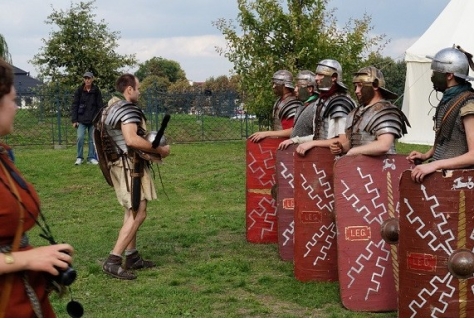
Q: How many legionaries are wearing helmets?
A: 5